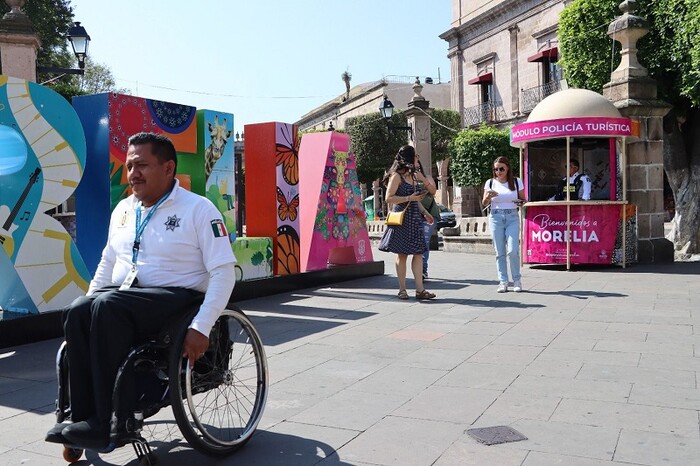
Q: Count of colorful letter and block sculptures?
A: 5